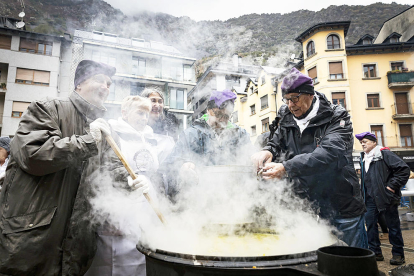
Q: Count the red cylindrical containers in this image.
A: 0